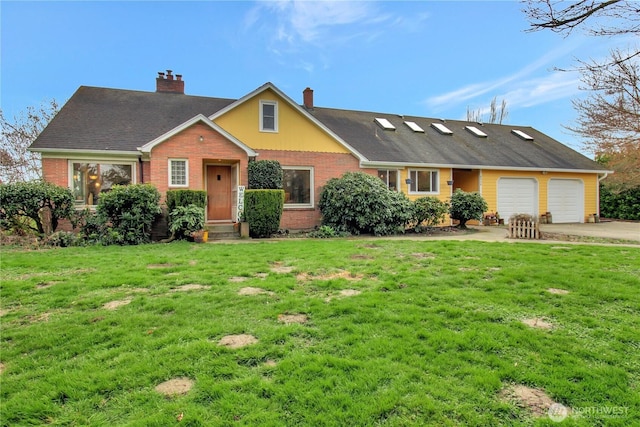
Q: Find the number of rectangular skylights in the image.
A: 5